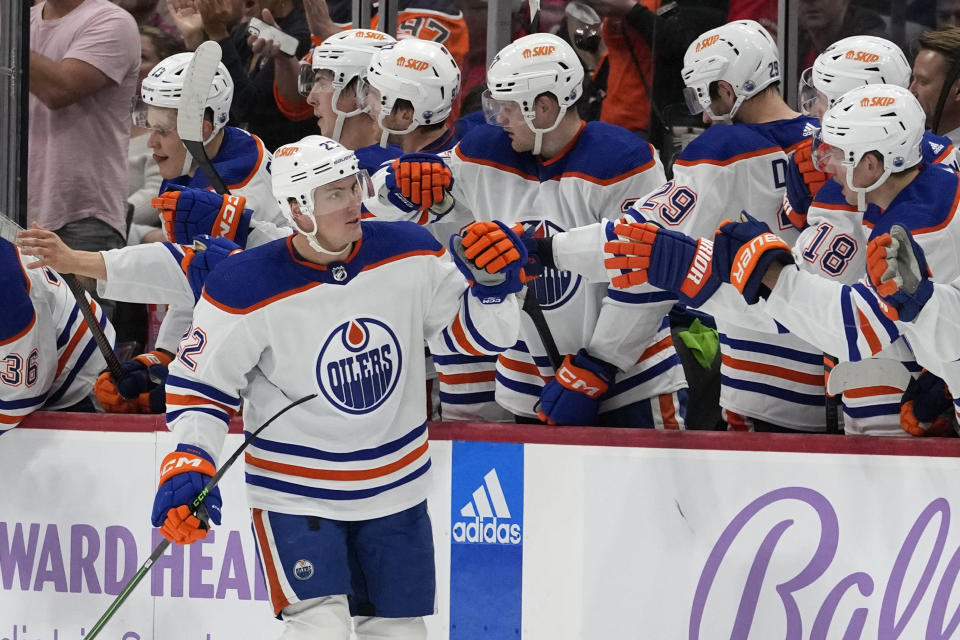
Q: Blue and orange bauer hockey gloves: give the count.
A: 1